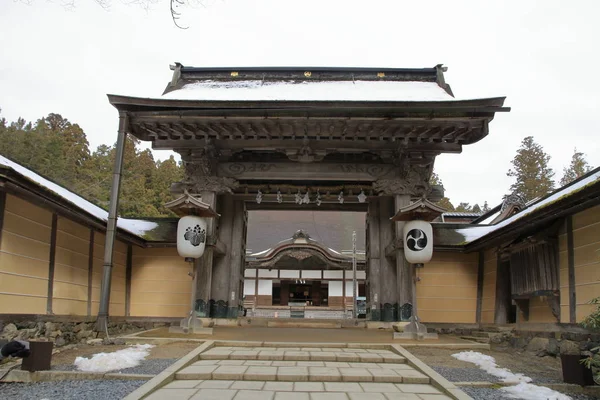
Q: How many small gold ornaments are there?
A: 3